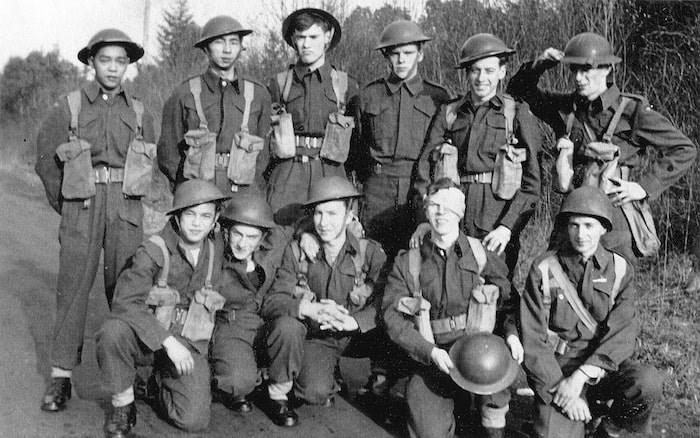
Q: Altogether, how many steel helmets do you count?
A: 11